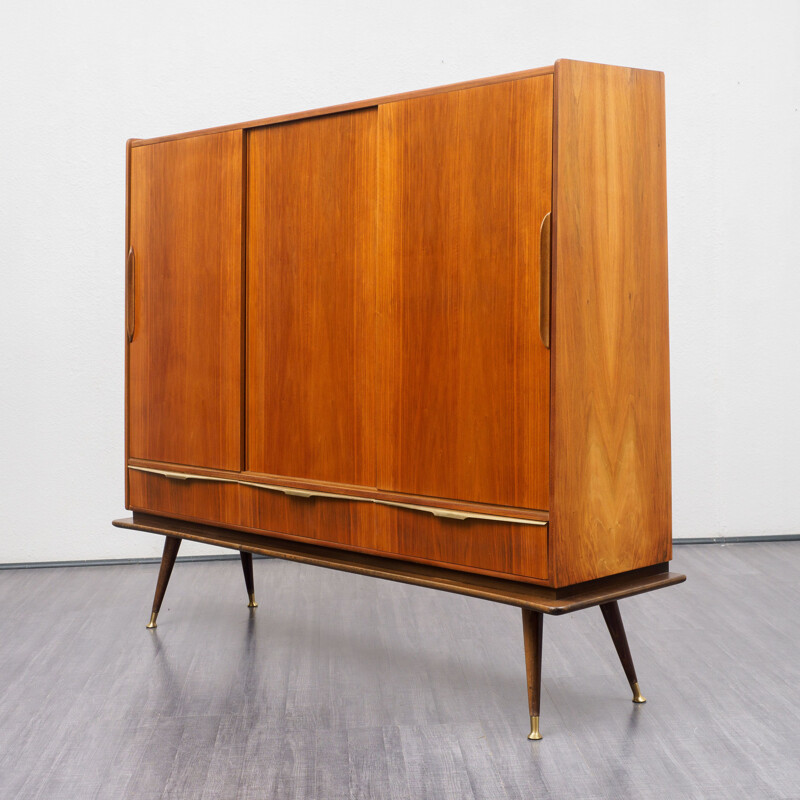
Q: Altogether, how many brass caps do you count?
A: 4